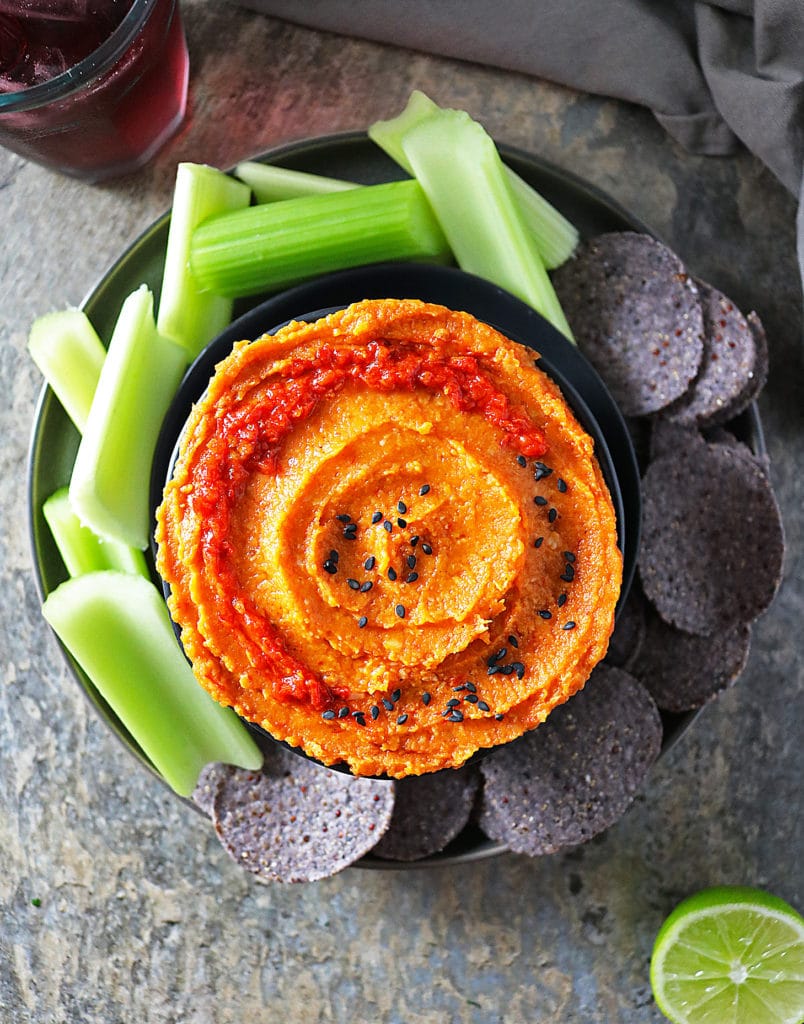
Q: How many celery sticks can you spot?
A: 9